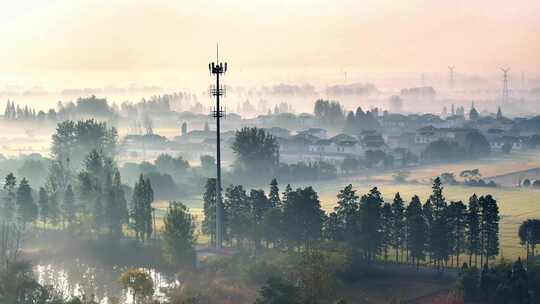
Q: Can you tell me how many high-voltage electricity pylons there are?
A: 2